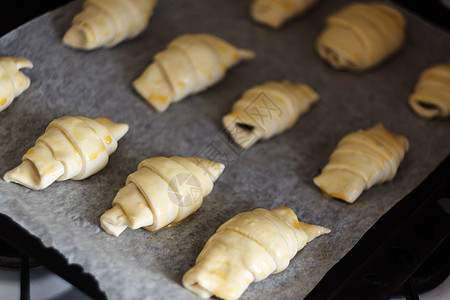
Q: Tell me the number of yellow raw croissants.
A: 11